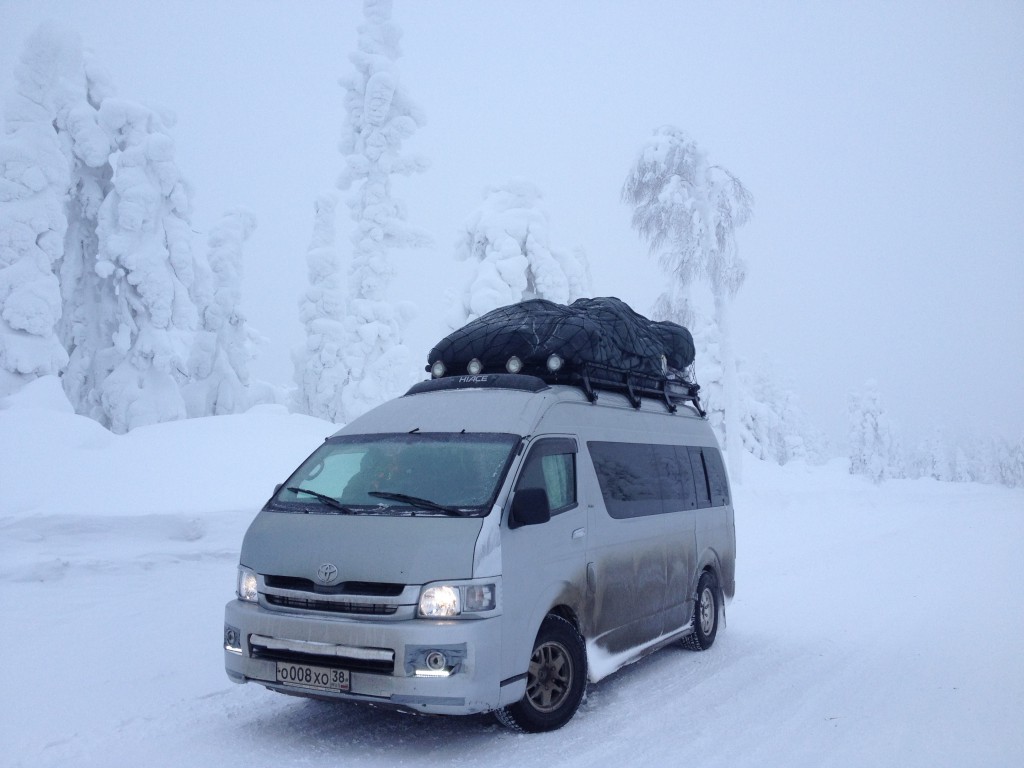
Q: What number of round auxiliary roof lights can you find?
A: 4